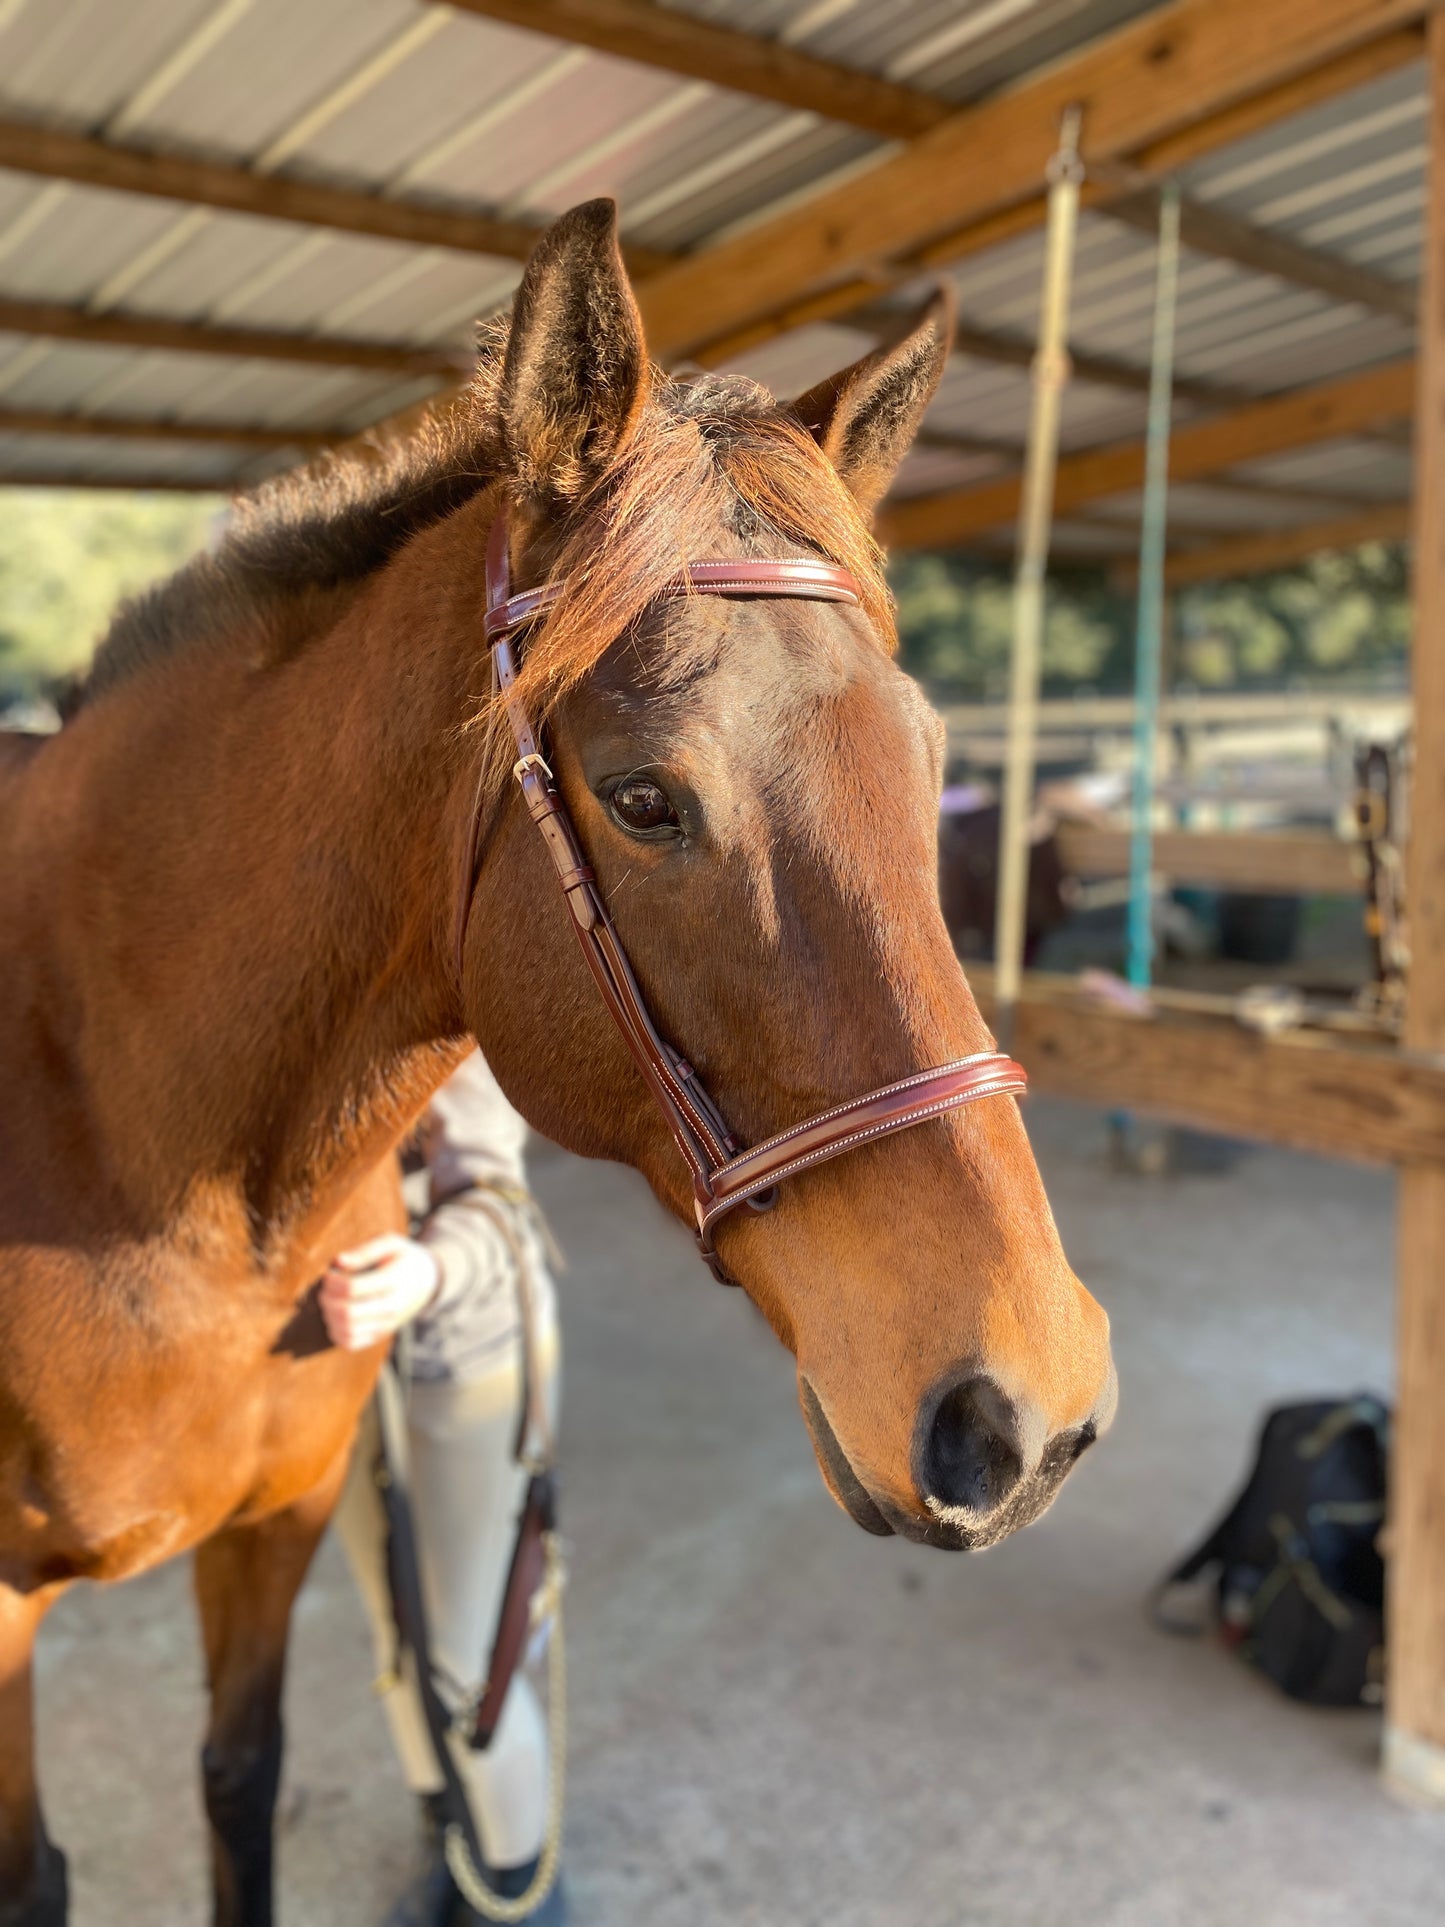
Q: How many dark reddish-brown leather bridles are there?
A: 1